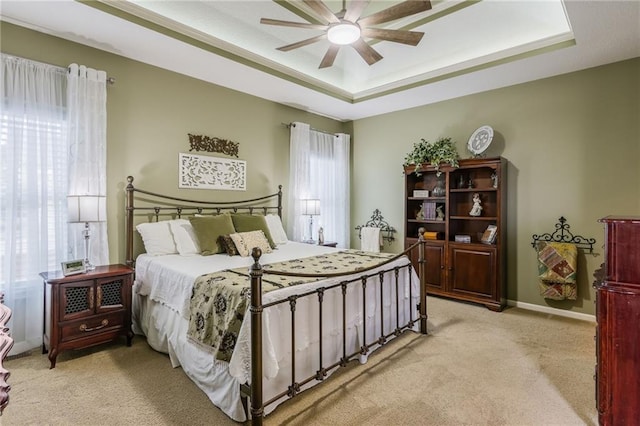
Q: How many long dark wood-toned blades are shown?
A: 8